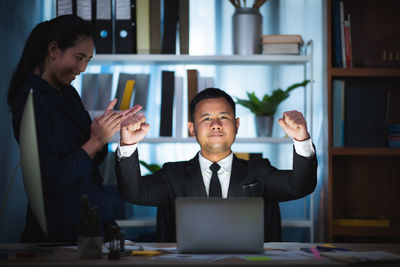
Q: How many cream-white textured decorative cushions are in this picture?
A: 0